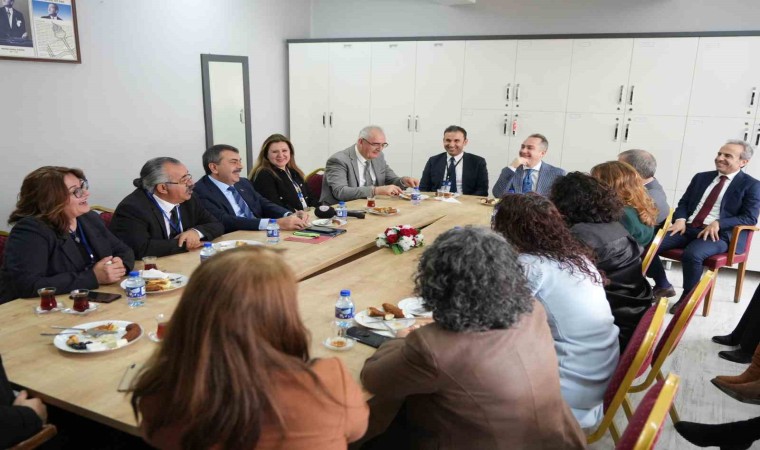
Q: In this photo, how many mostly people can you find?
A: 14